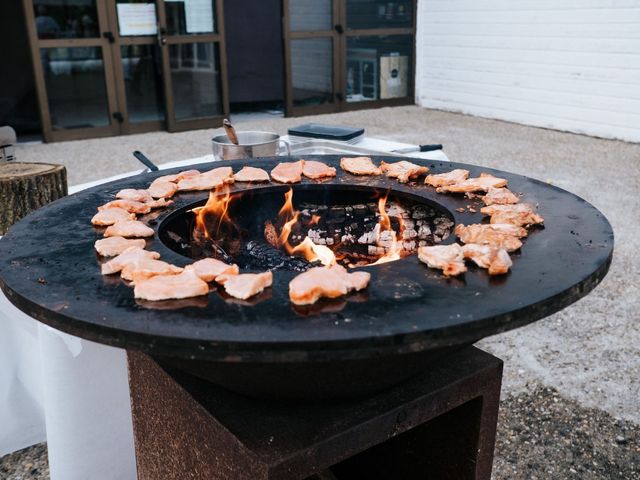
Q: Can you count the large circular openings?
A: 1